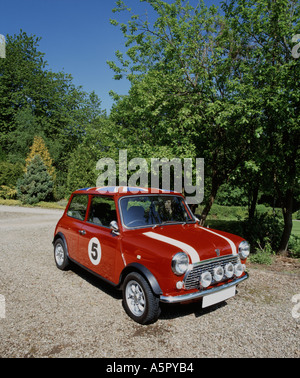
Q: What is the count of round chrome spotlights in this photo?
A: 4